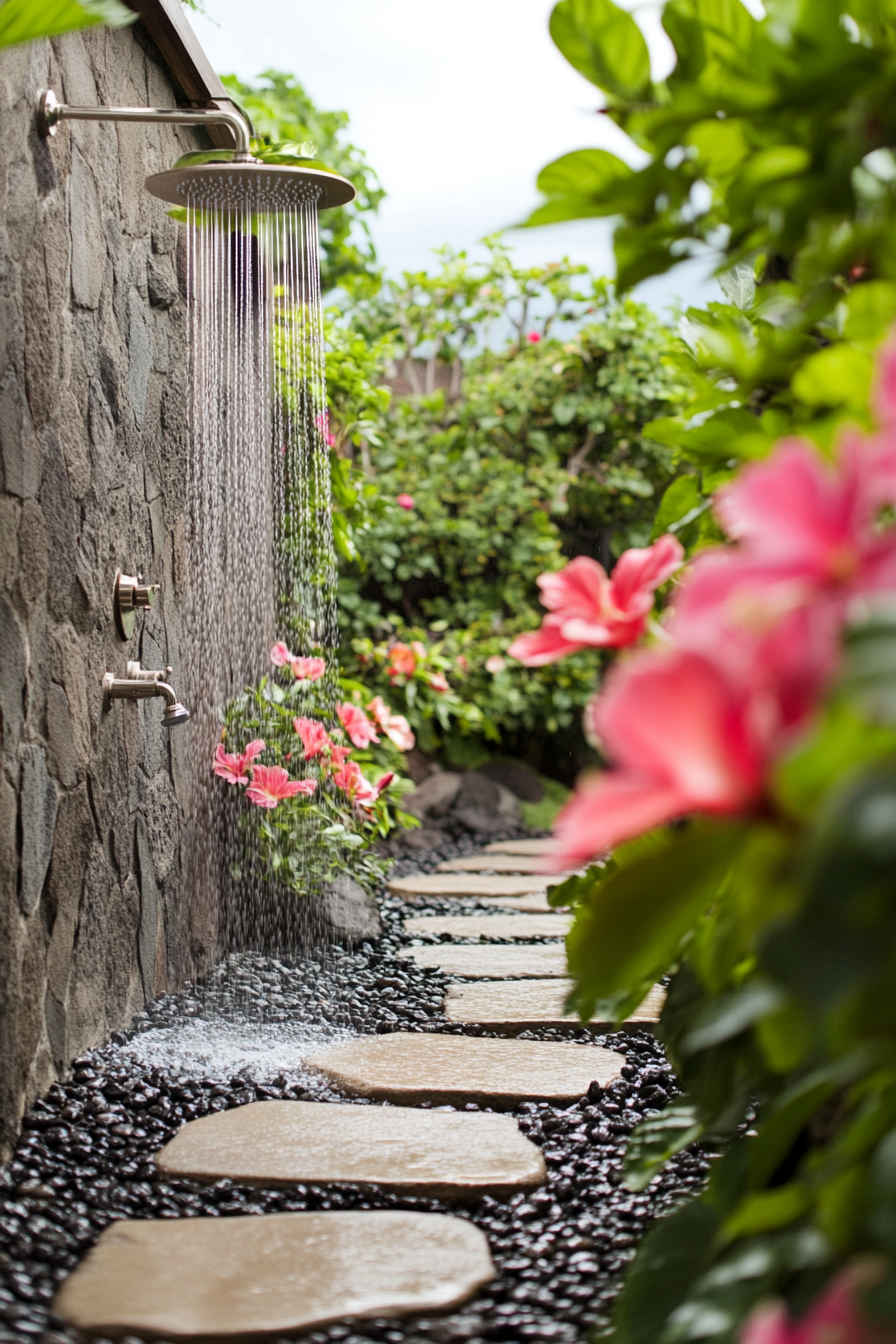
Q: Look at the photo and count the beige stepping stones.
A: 10